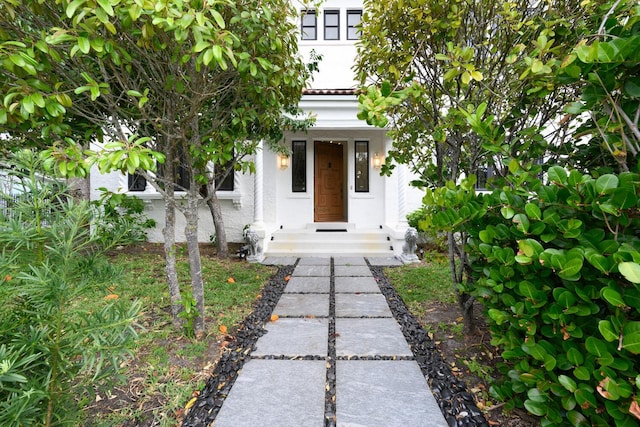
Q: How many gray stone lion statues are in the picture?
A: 2